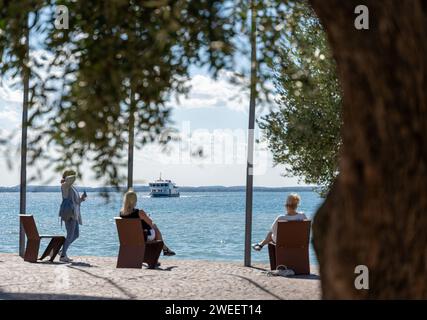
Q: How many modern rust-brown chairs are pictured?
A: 3